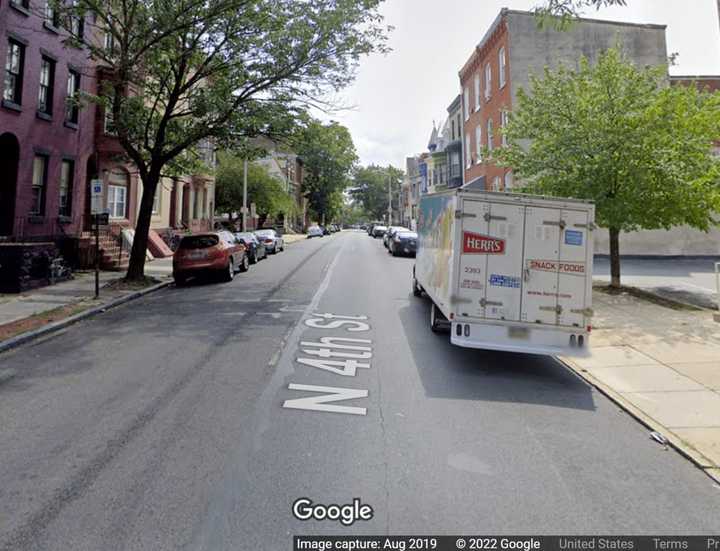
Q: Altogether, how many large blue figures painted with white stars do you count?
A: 0